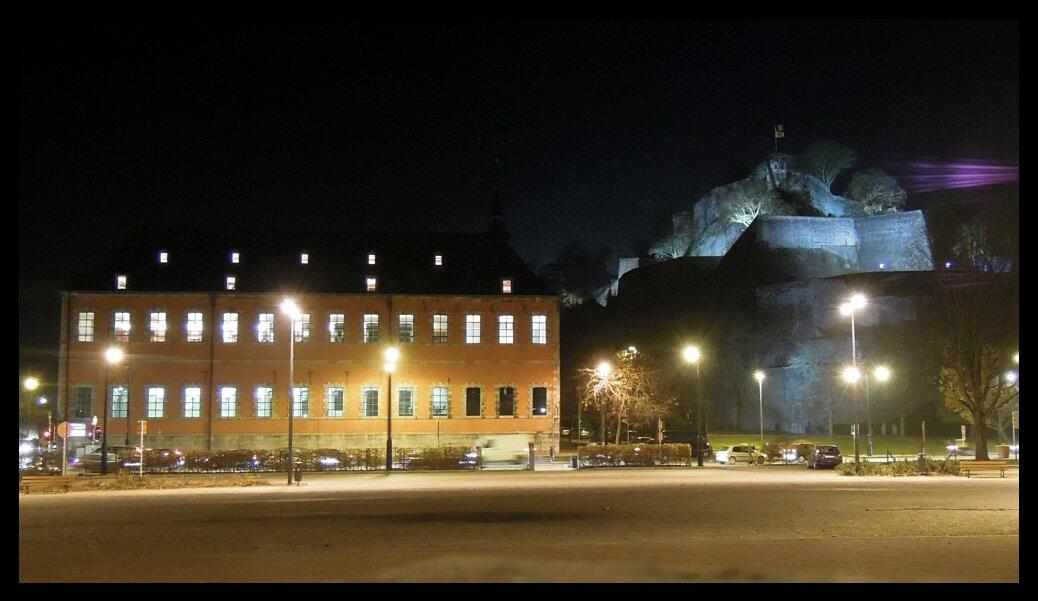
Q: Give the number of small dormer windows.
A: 9